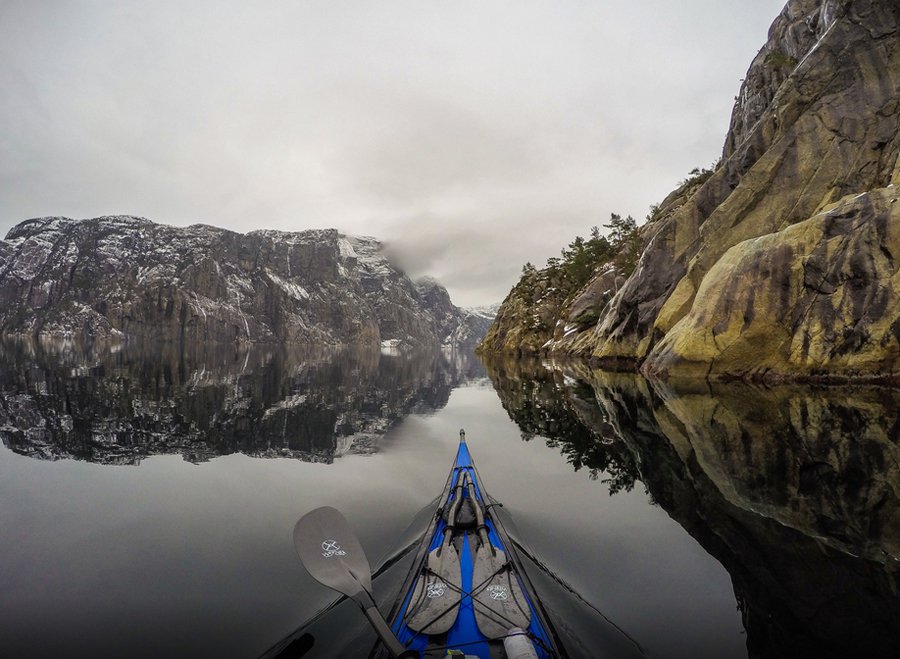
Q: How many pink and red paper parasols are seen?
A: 0